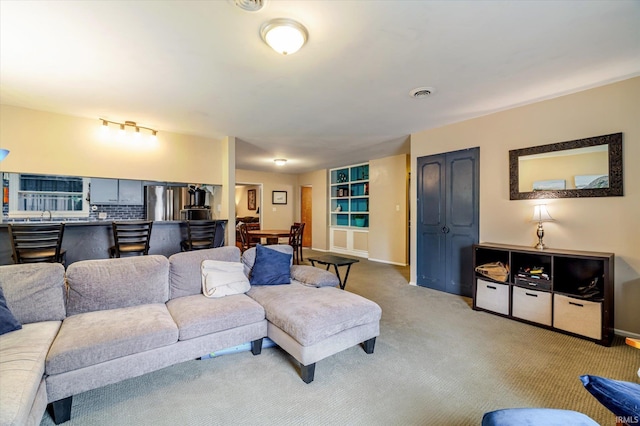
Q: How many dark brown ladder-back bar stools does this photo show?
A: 3